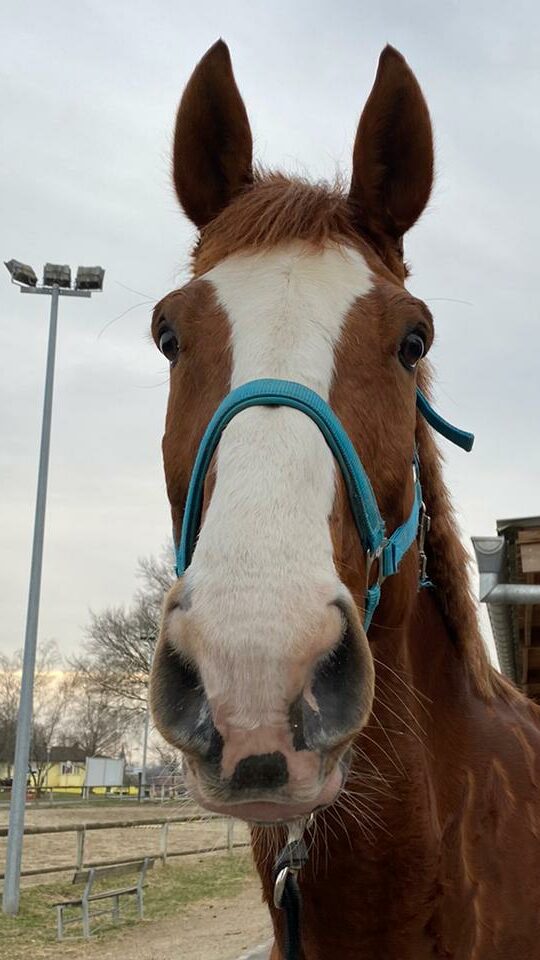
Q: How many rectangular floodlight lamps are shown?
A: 3